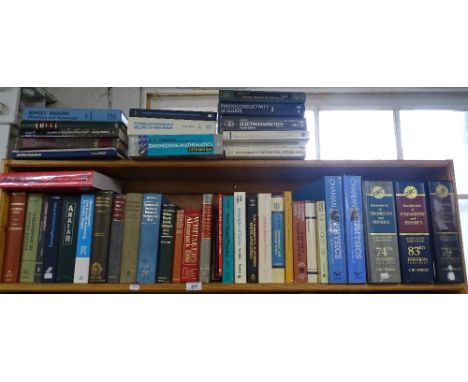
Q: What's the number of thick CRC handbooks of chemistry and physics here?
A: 3